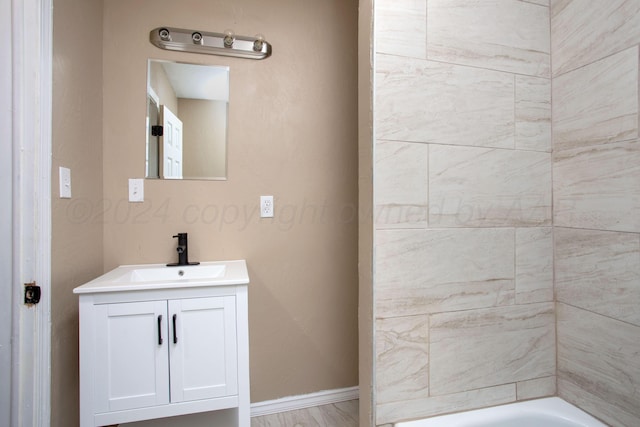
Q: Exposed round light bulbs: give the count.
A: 2